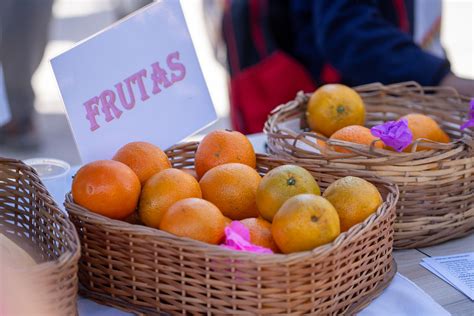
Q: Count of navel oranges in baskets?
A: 13